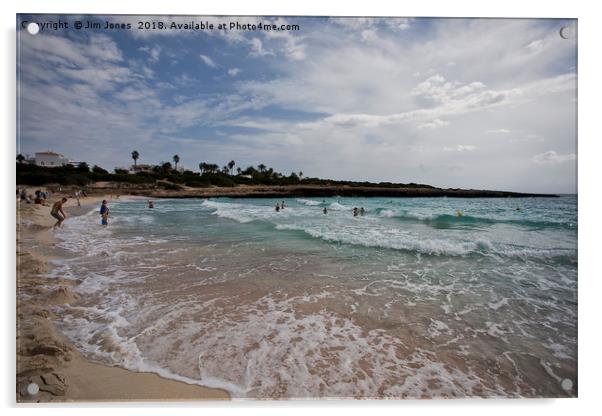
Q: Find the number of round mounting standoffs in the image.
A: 4